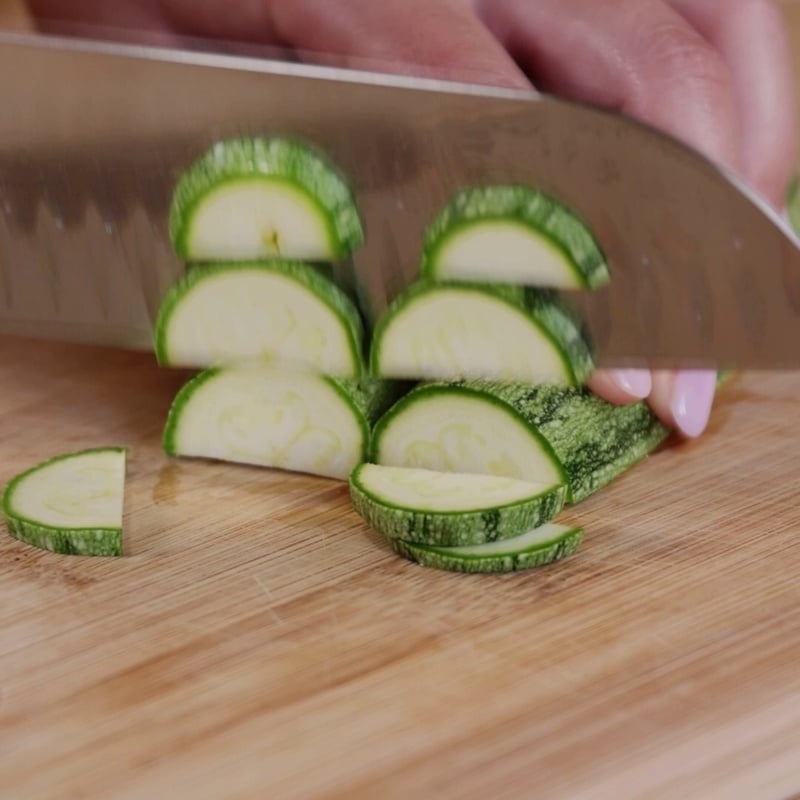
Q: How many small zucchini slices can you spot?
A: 7